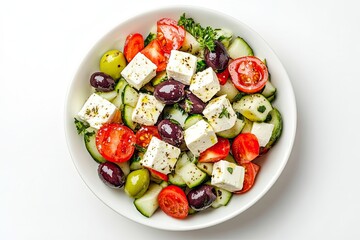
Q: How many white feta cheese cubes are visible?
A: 10